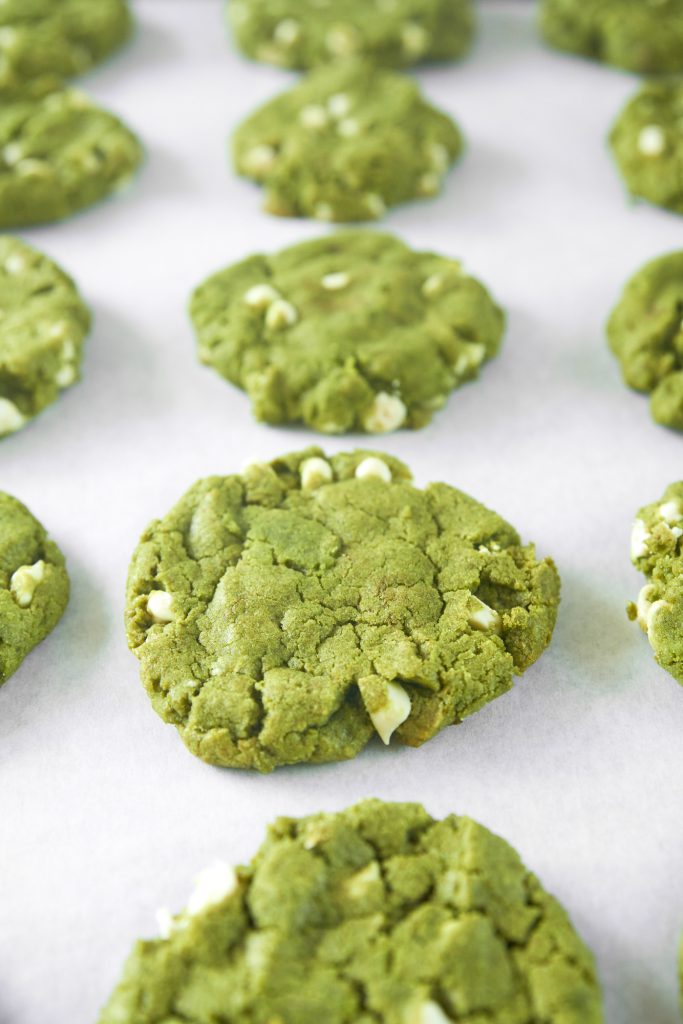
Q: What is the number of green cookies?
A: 13